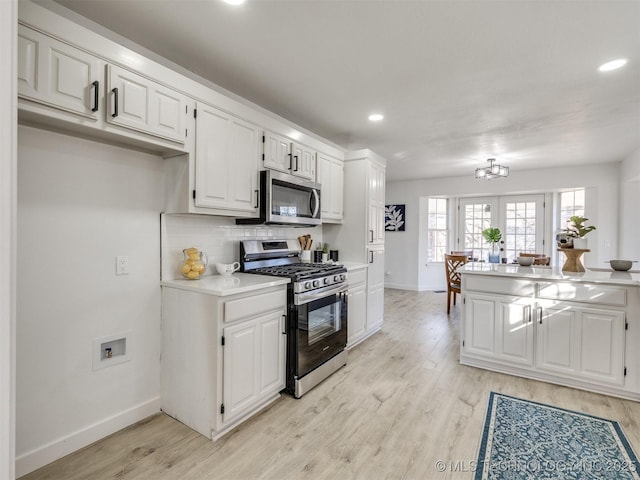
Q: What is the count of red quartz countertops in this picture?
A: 0